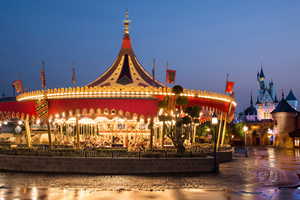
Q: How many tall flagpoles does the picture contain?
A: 6